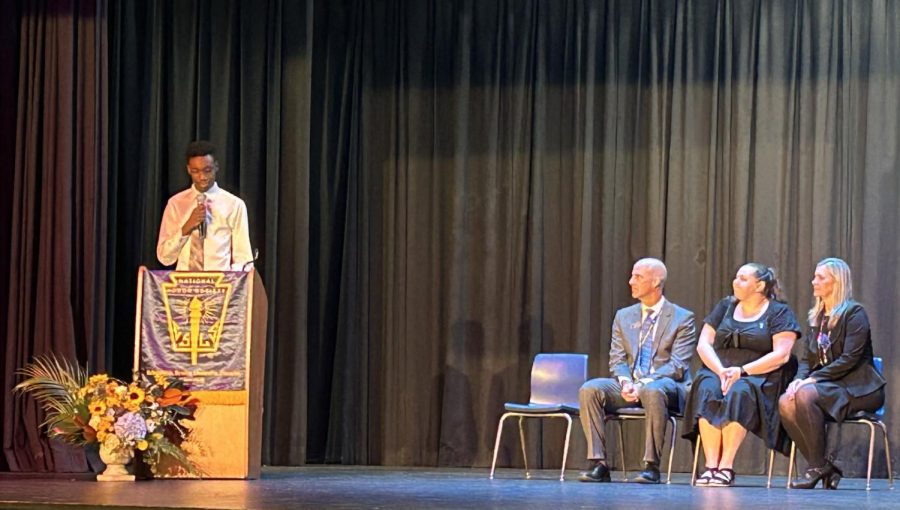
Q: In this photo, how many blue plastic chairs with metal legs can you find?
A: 4